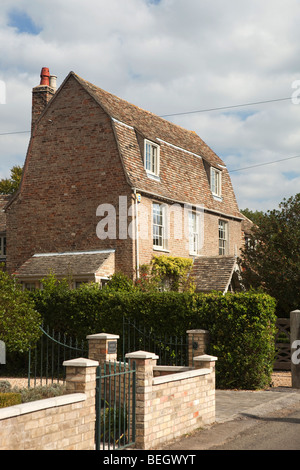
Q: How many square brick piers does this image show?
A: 5